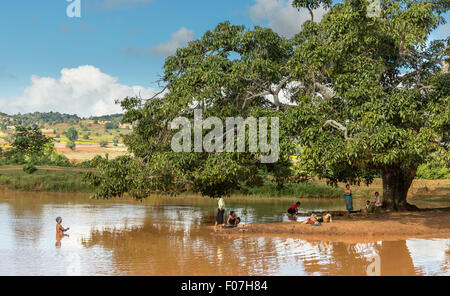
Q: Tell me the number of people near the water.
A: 7